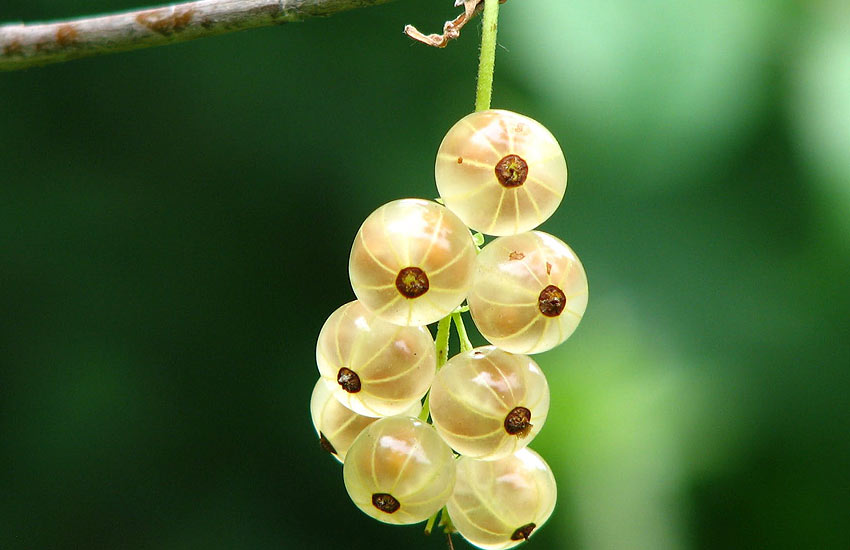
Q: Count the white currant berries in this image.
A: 8